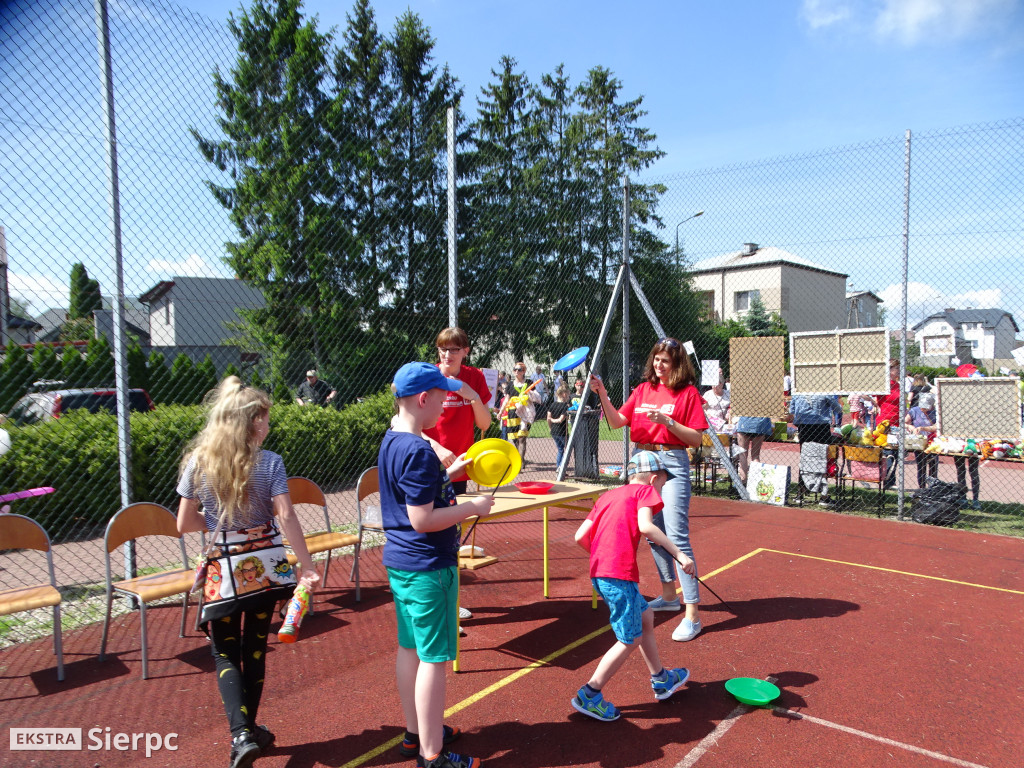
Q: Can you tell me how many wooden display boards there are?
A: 3